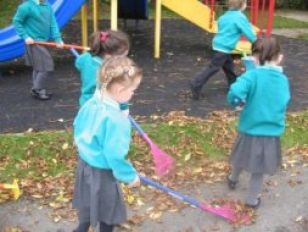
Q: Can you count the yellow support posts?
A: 4